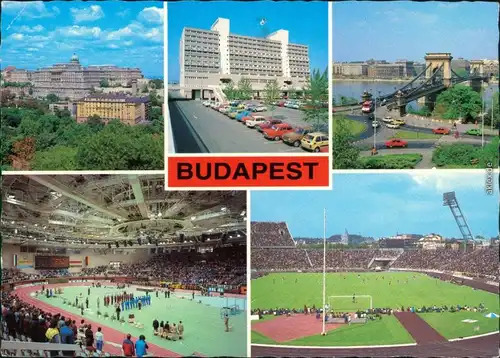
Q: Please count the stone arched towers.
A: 2